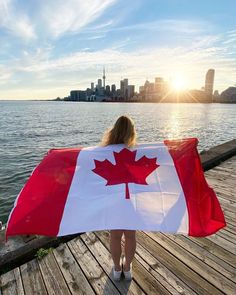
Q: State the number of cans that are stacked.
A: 0